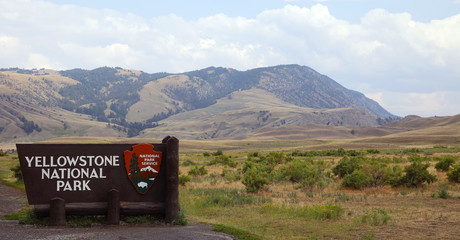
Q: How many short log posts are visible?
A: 2